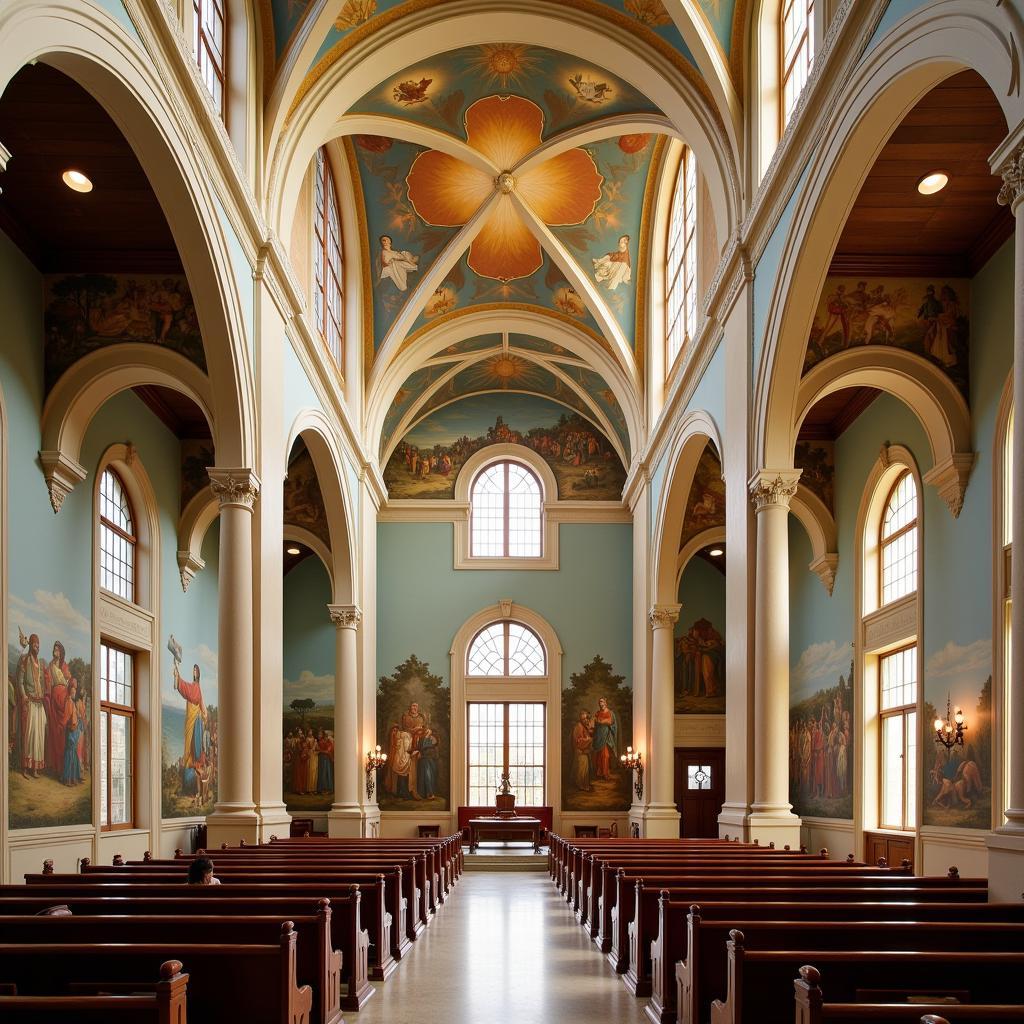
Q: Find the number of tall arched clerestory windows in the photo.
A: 4